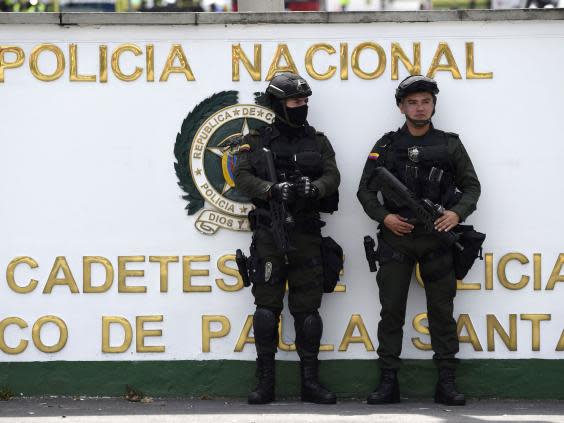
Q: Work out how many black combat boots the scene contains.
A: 4